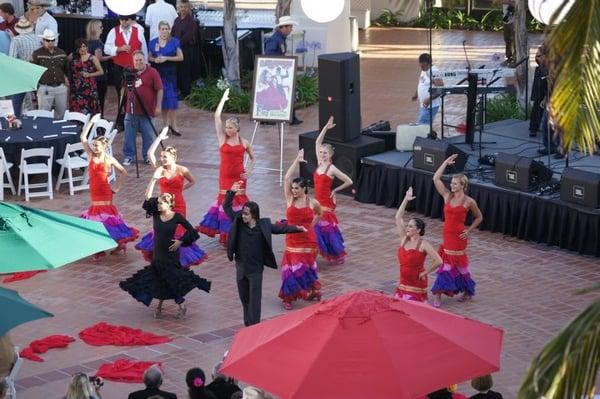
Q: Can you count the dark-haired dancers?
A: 3